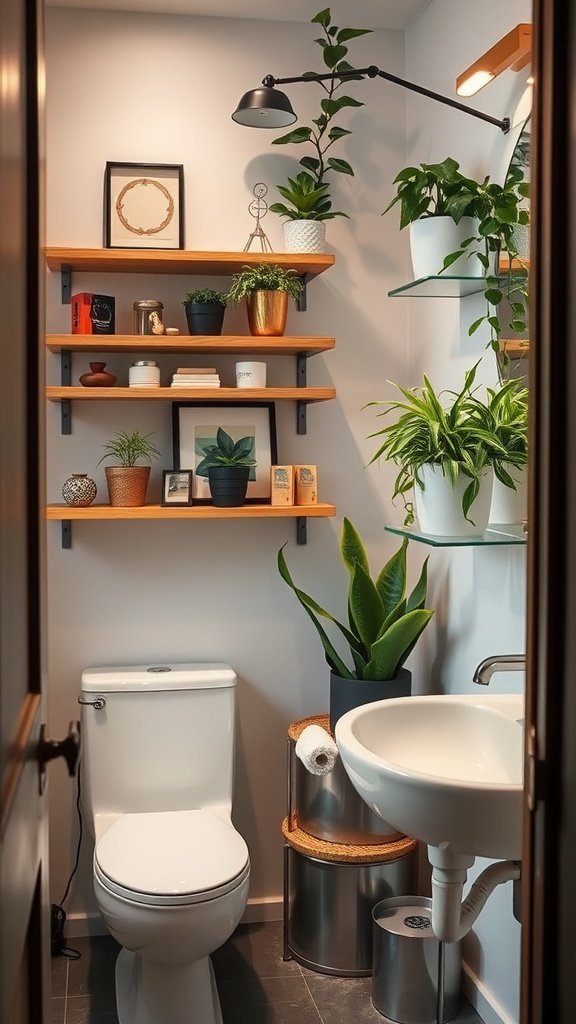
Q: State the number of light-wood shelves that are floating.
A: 4